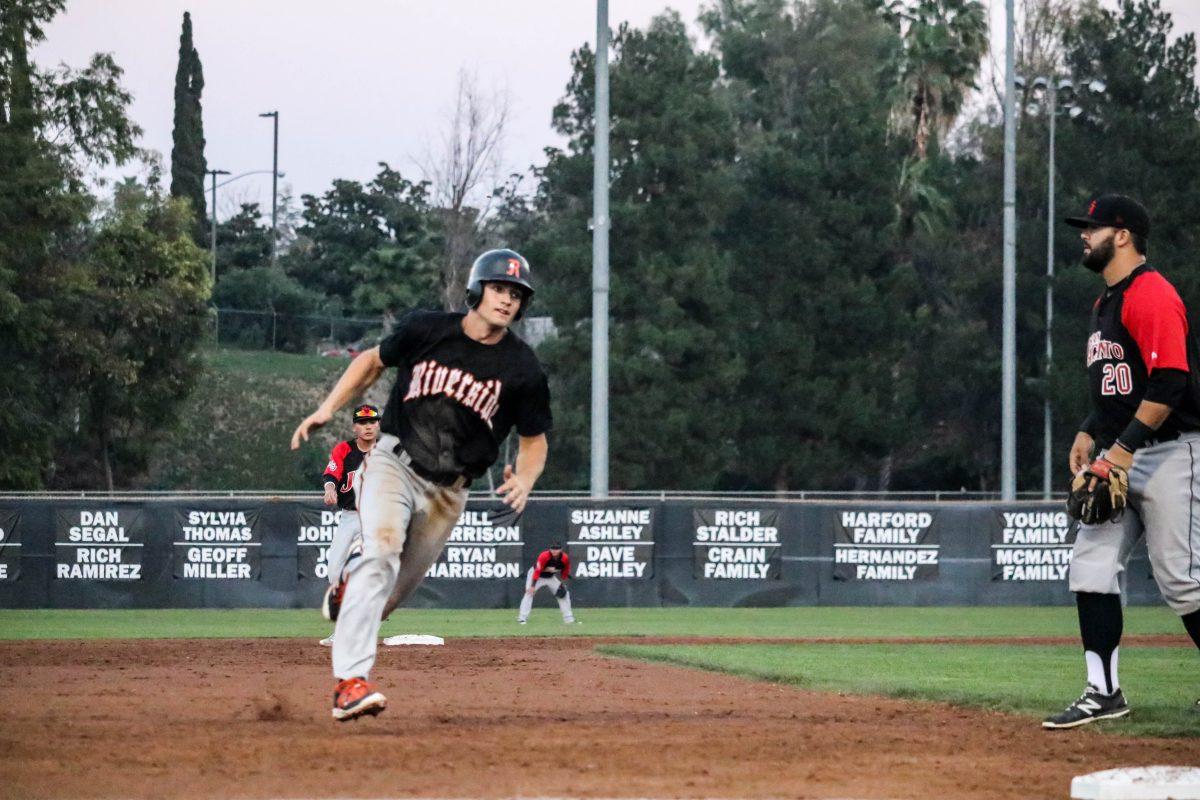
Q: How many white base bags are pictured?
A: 2